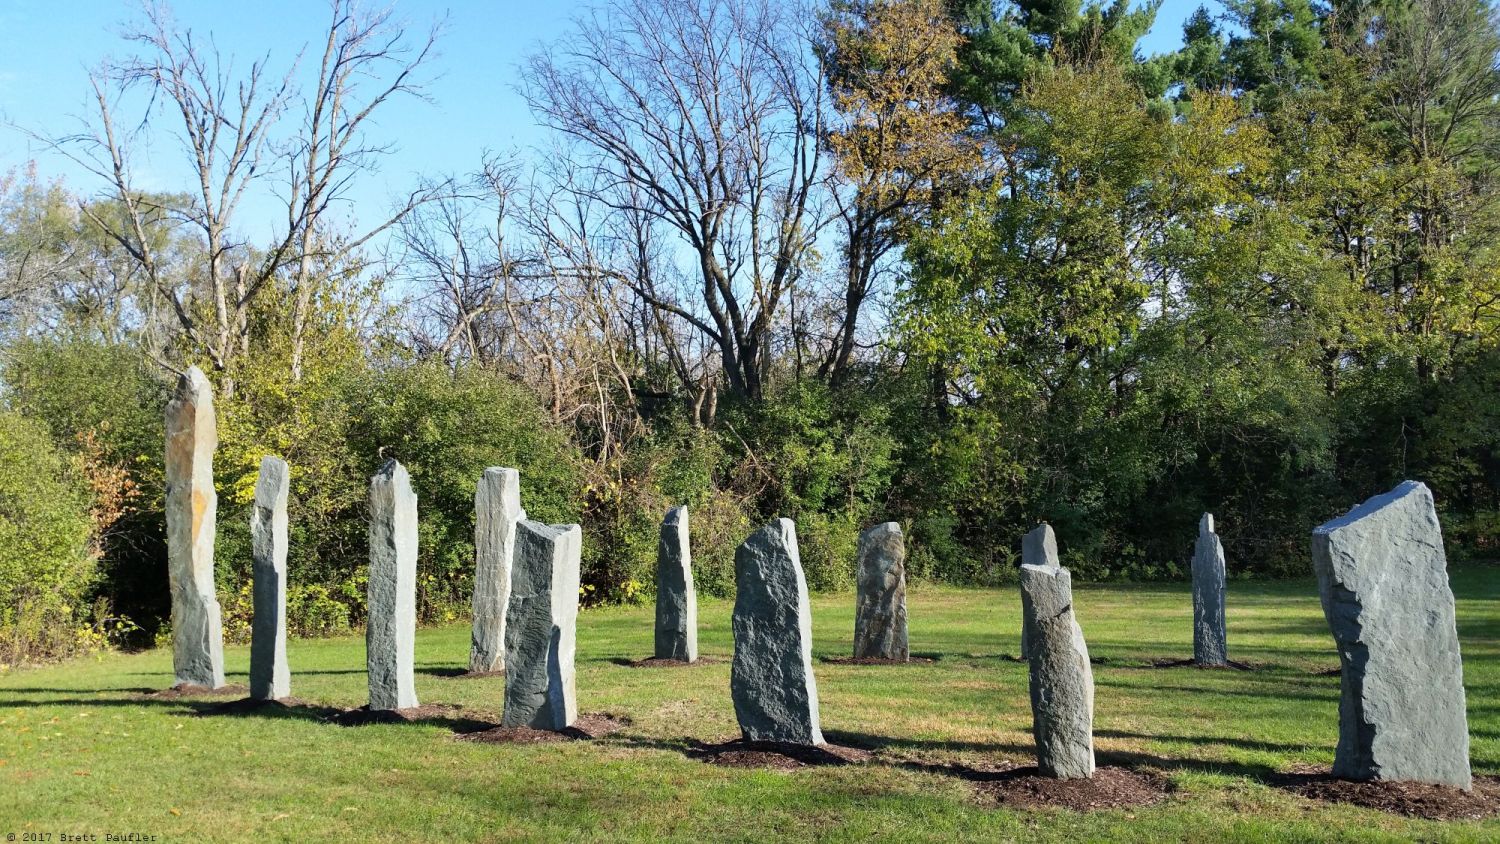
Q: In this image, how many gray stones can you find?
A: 12